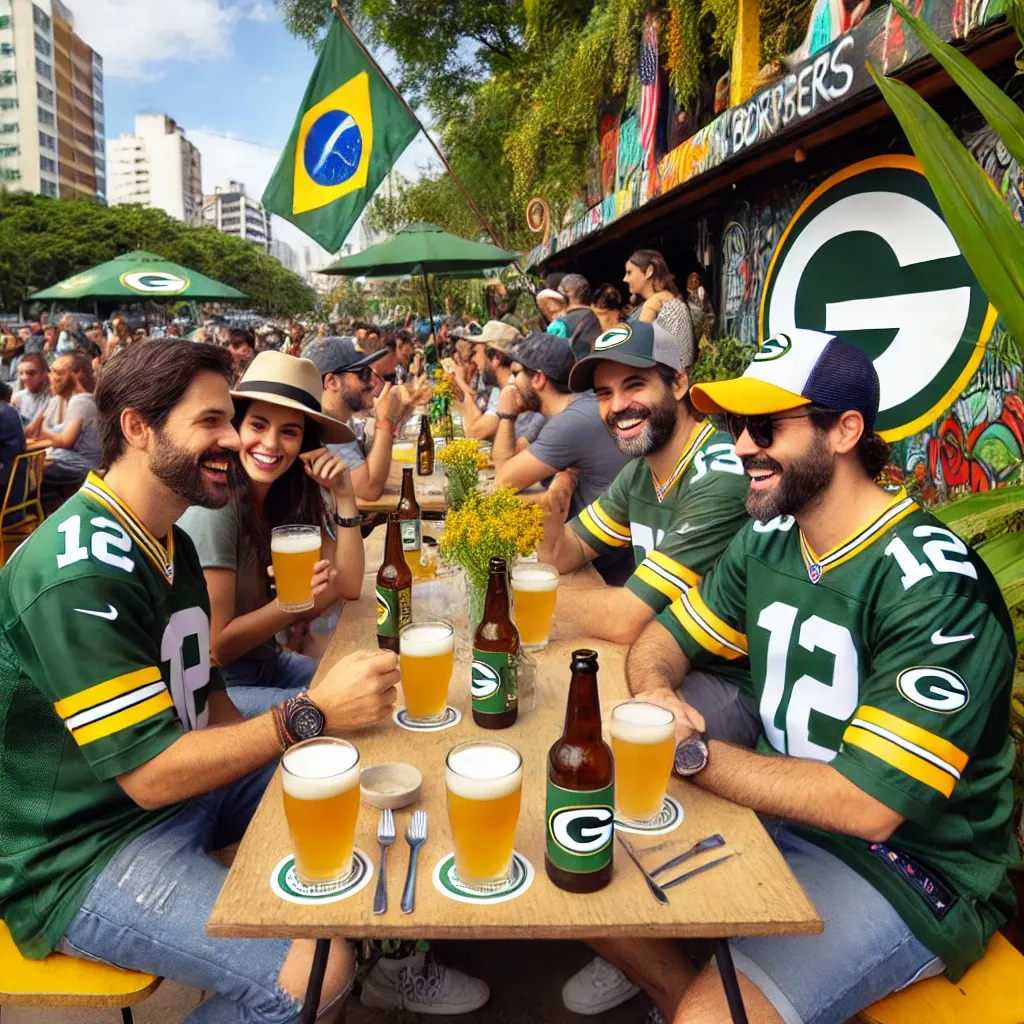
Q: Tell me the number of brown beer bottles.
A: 5